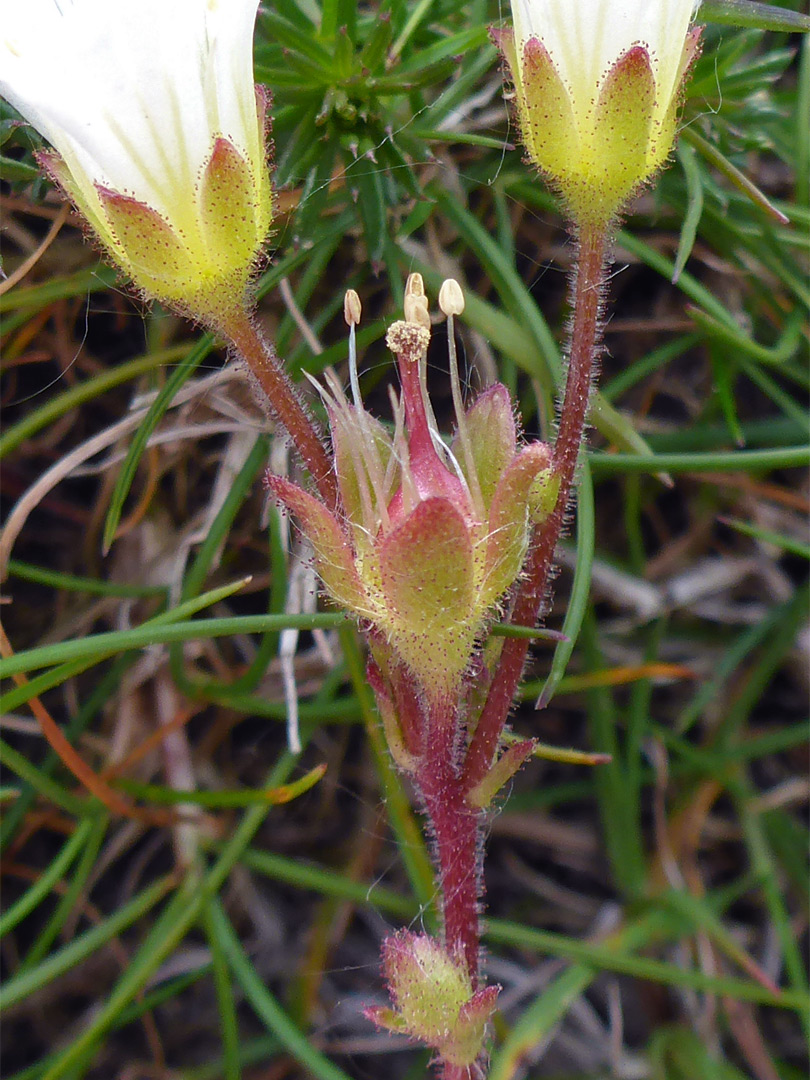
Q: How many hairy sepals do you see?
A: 13